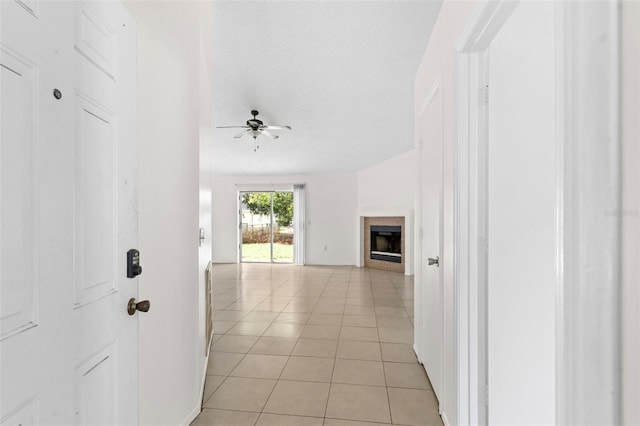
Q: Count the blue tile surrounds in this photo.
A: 0